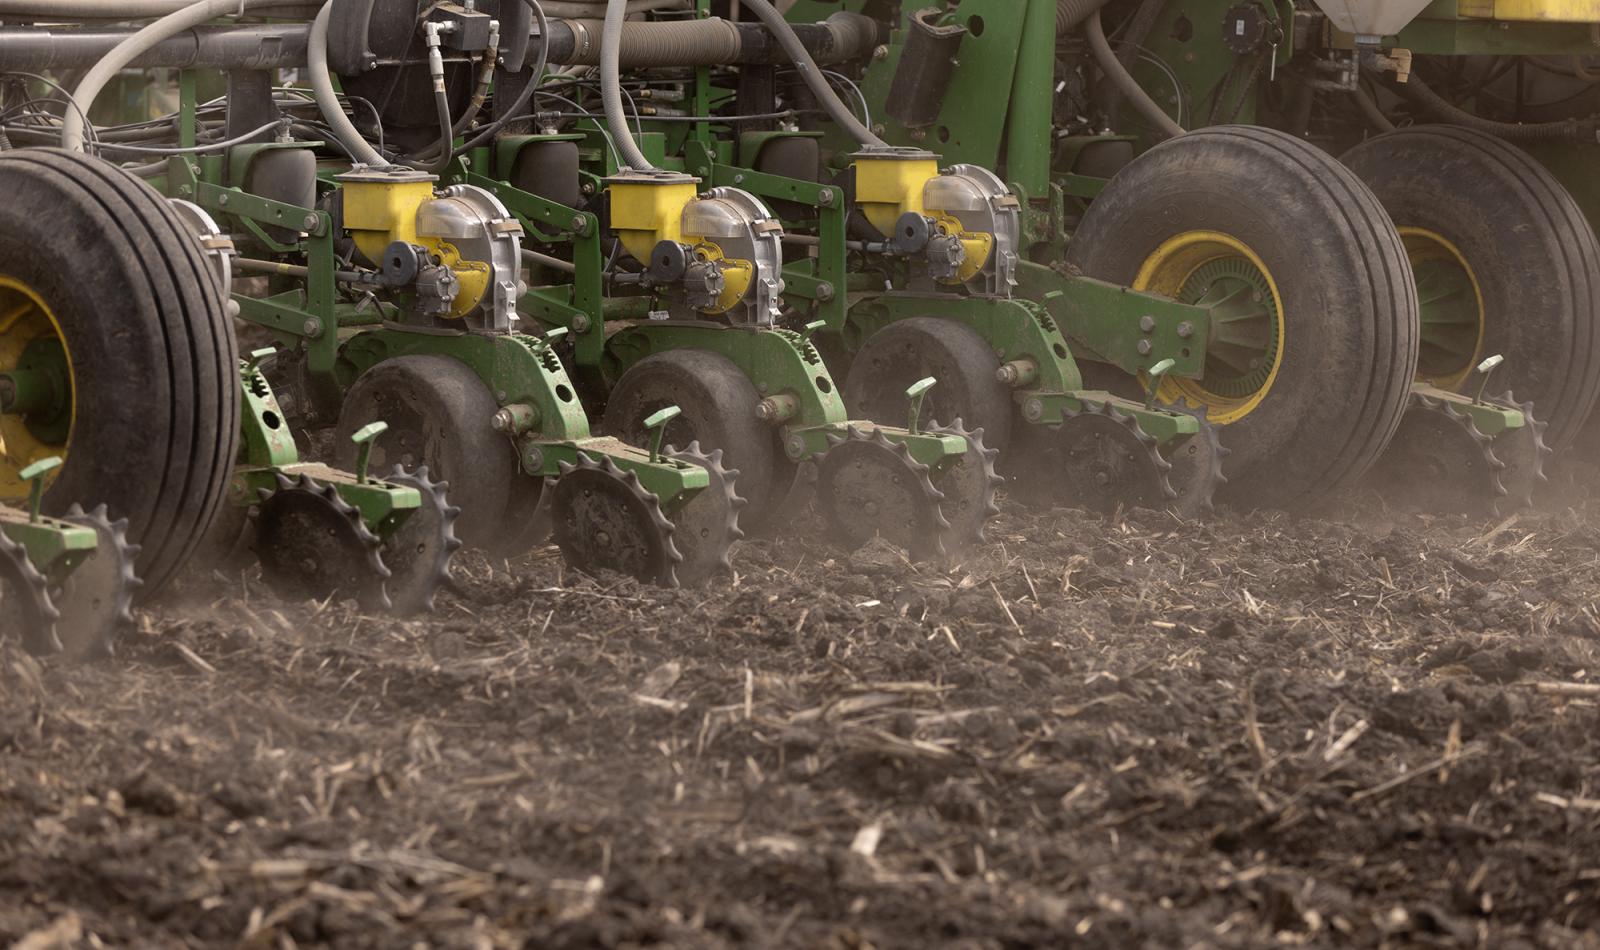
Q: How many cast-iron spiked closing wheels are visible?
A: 12